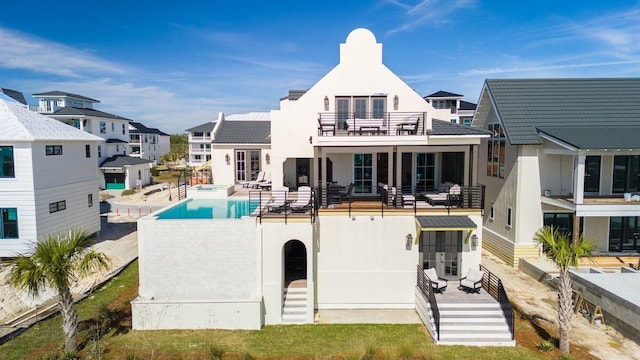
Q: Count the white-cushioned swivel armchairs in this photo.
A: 2